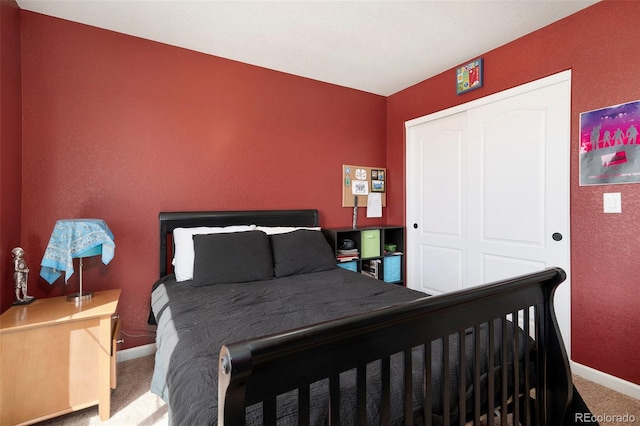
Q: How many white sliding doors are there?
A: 2